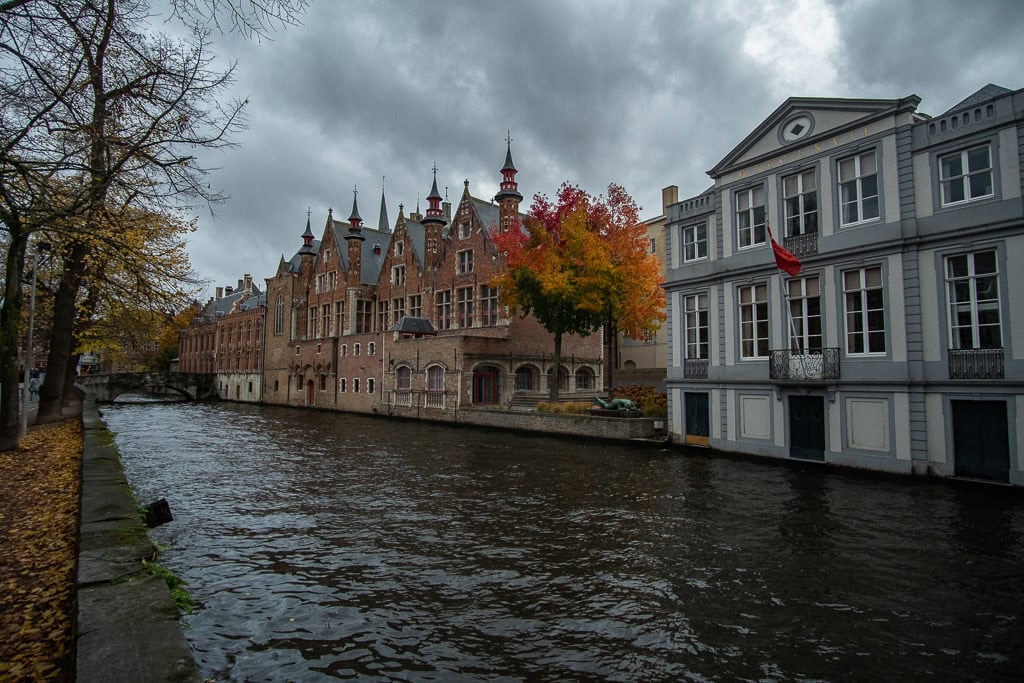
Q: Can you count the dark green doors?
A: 3